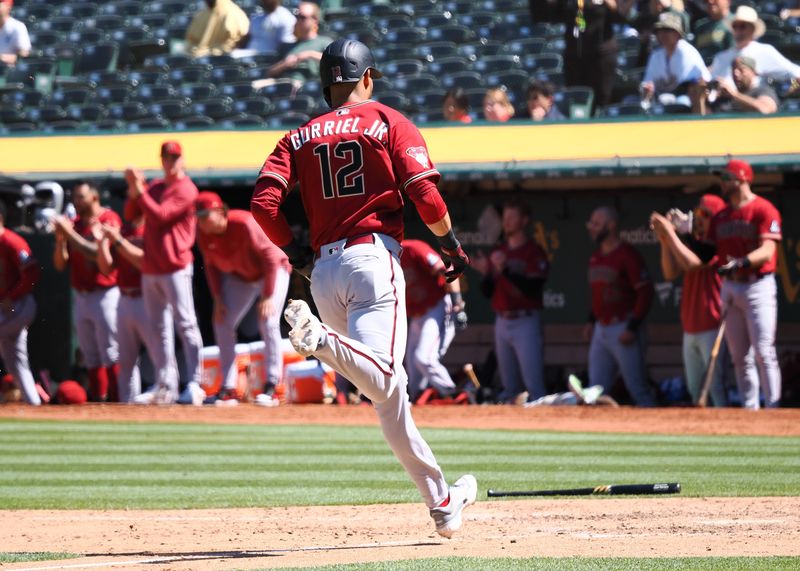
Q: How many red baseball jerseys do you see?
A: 11